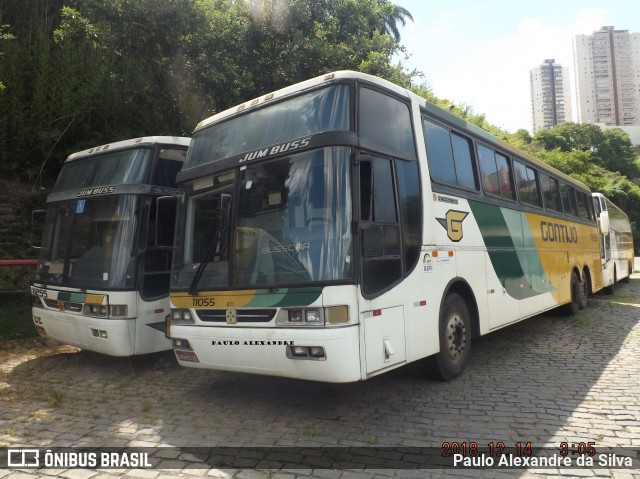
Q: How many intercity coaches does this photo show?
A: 3